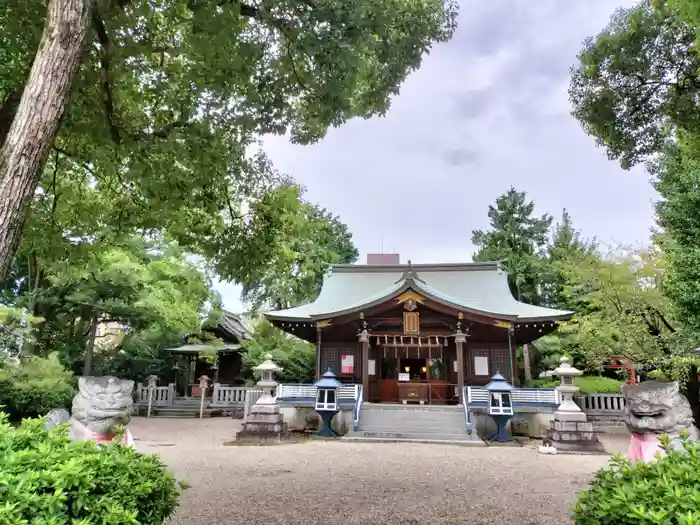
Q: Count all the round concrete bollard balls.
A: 0